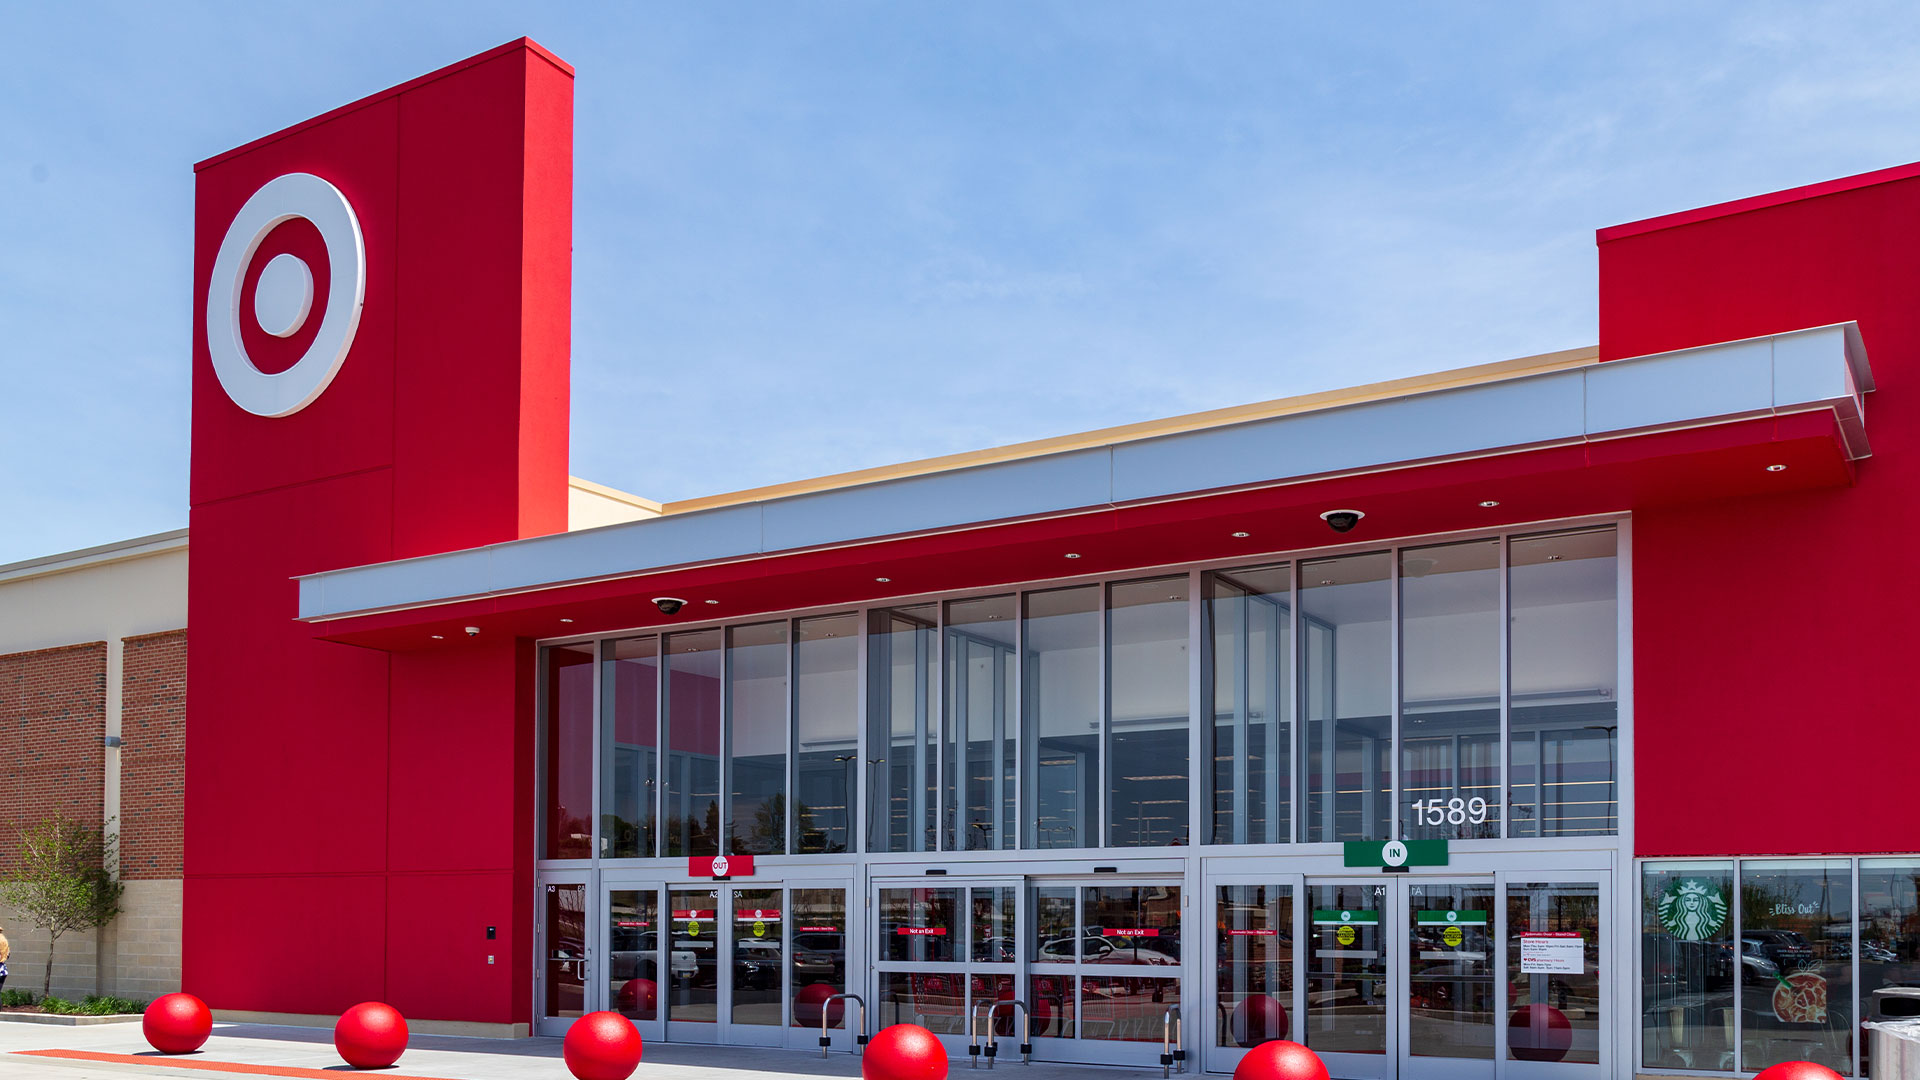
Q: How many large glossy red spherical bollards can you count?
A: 6